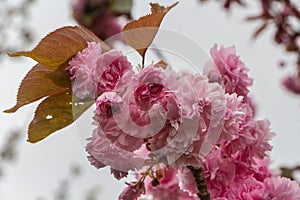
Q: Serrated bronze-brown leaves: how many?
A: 4